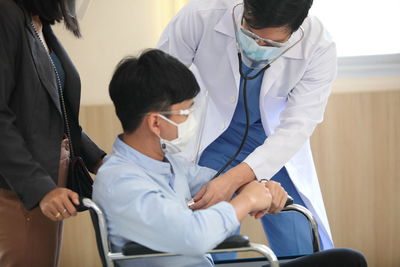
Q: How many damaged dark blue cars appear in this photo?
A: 0